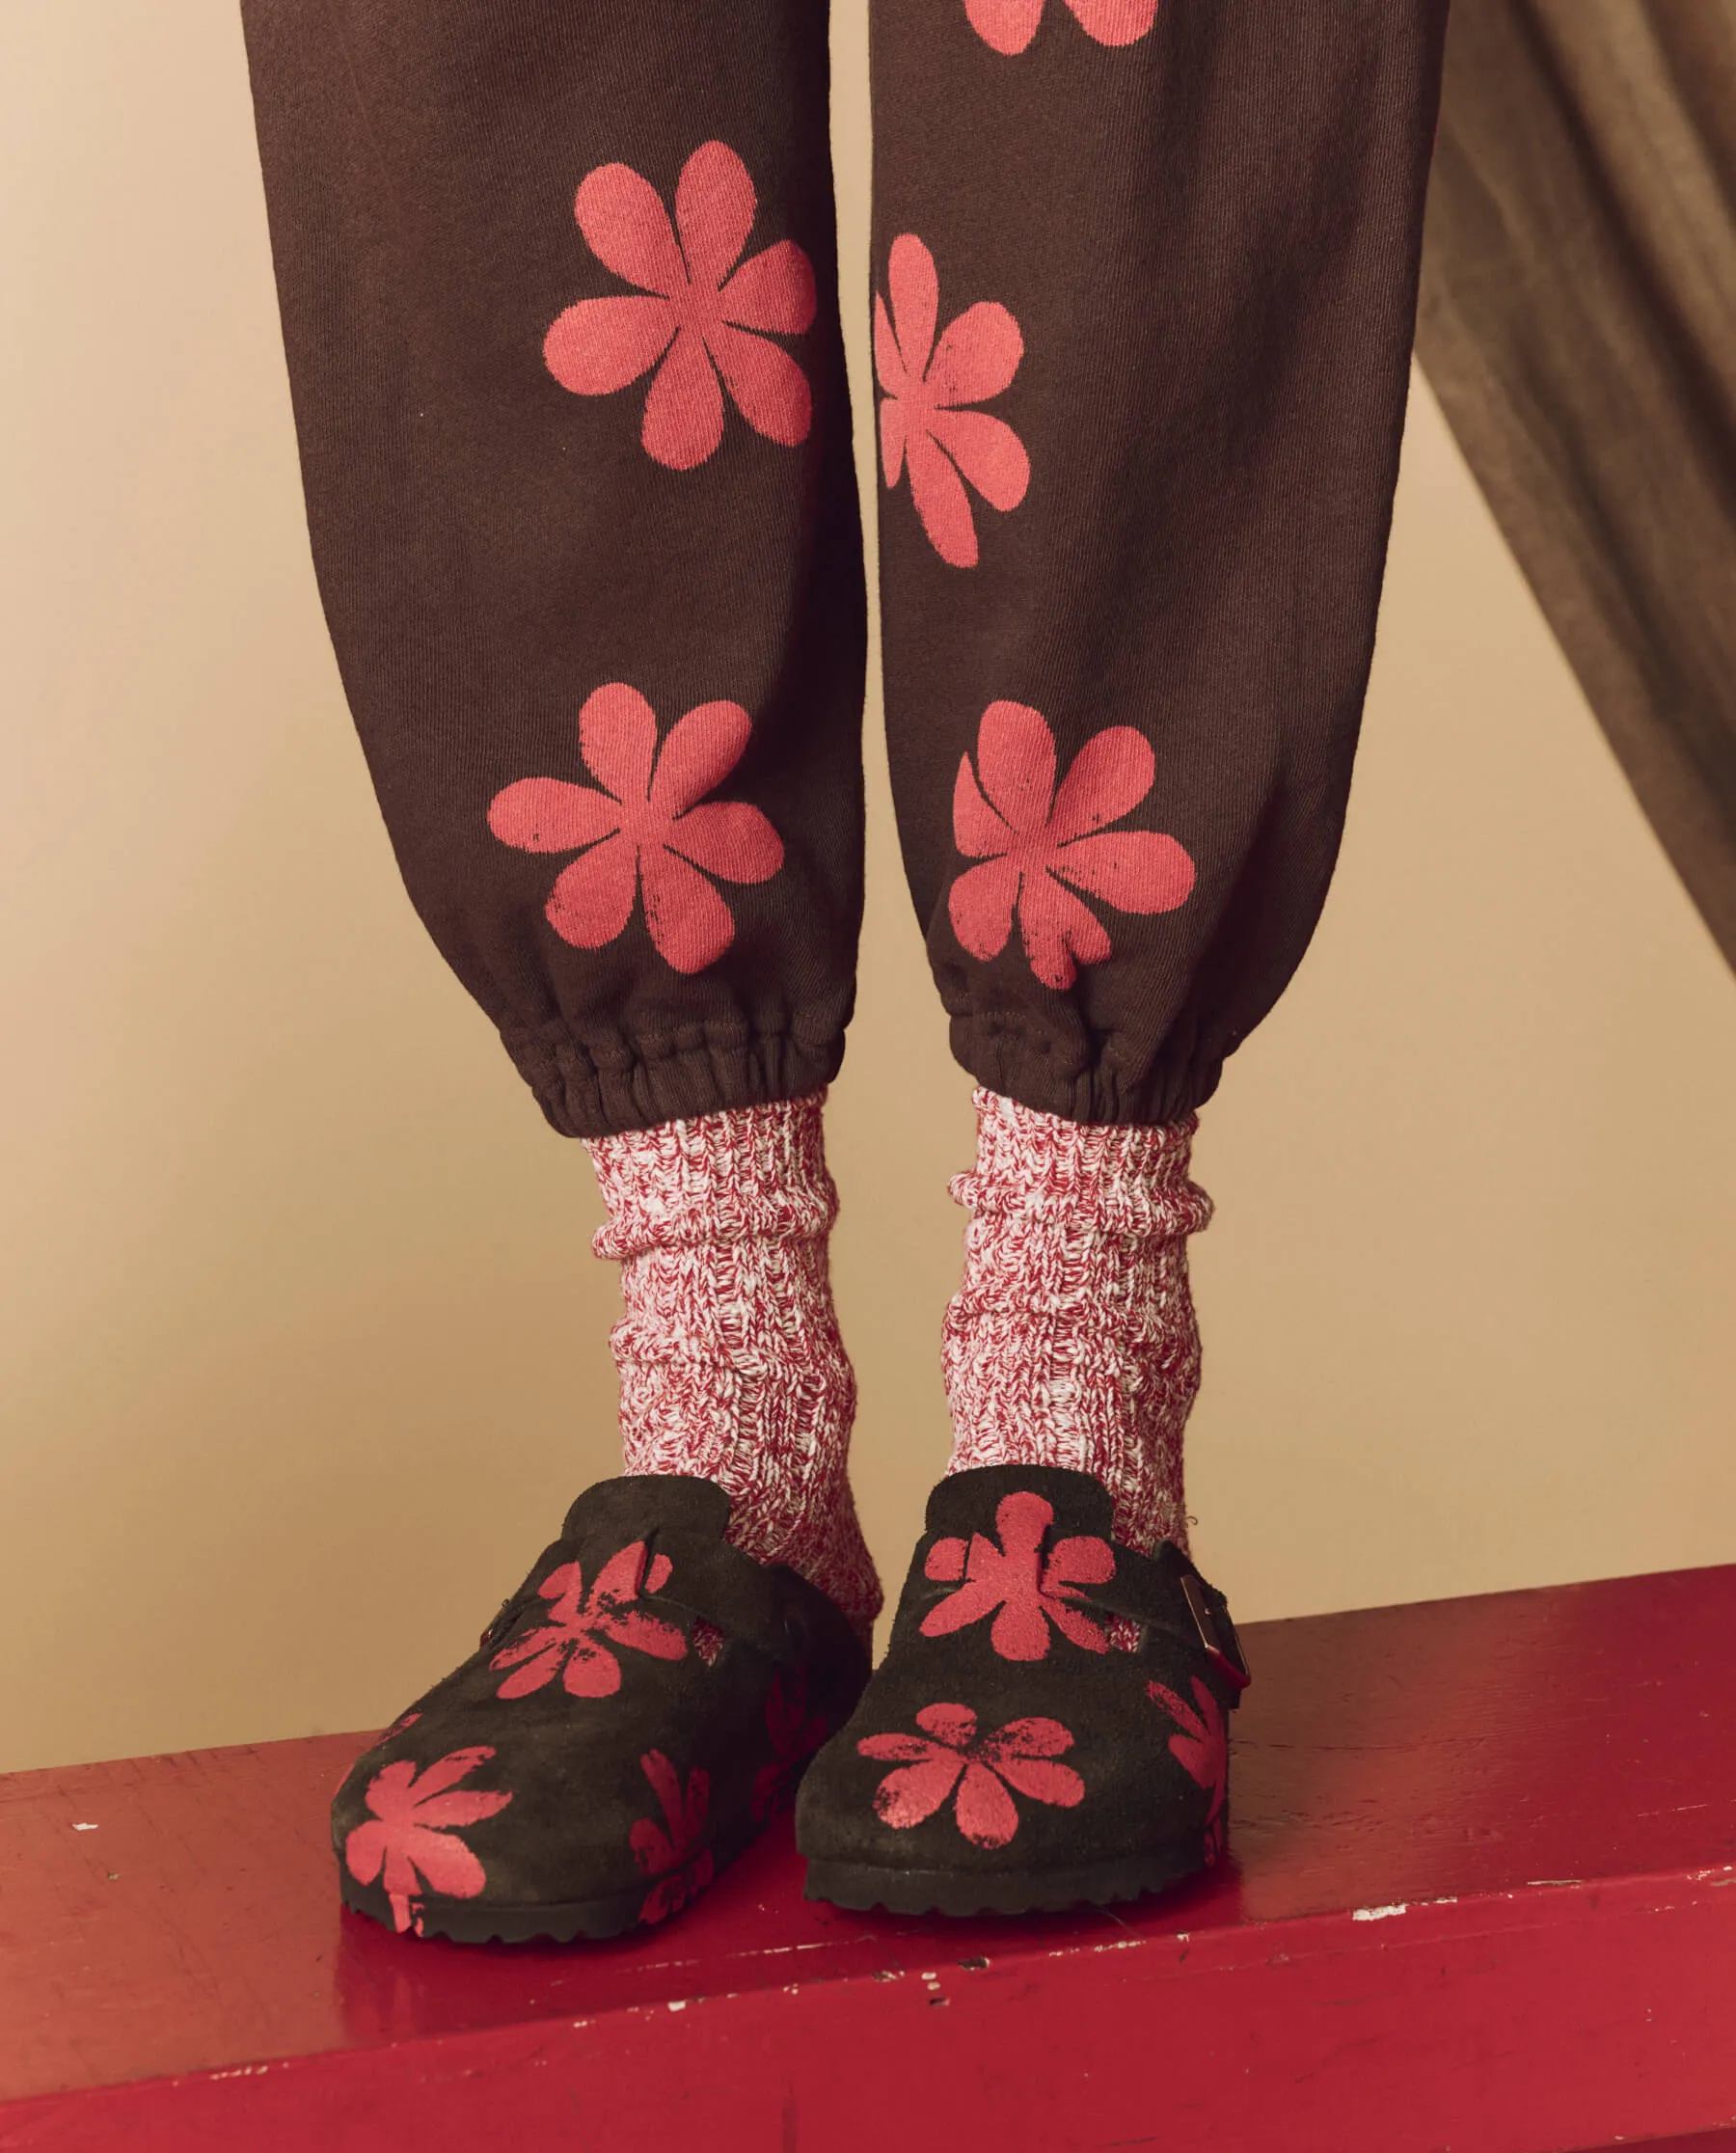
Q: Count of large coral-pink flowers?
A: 5